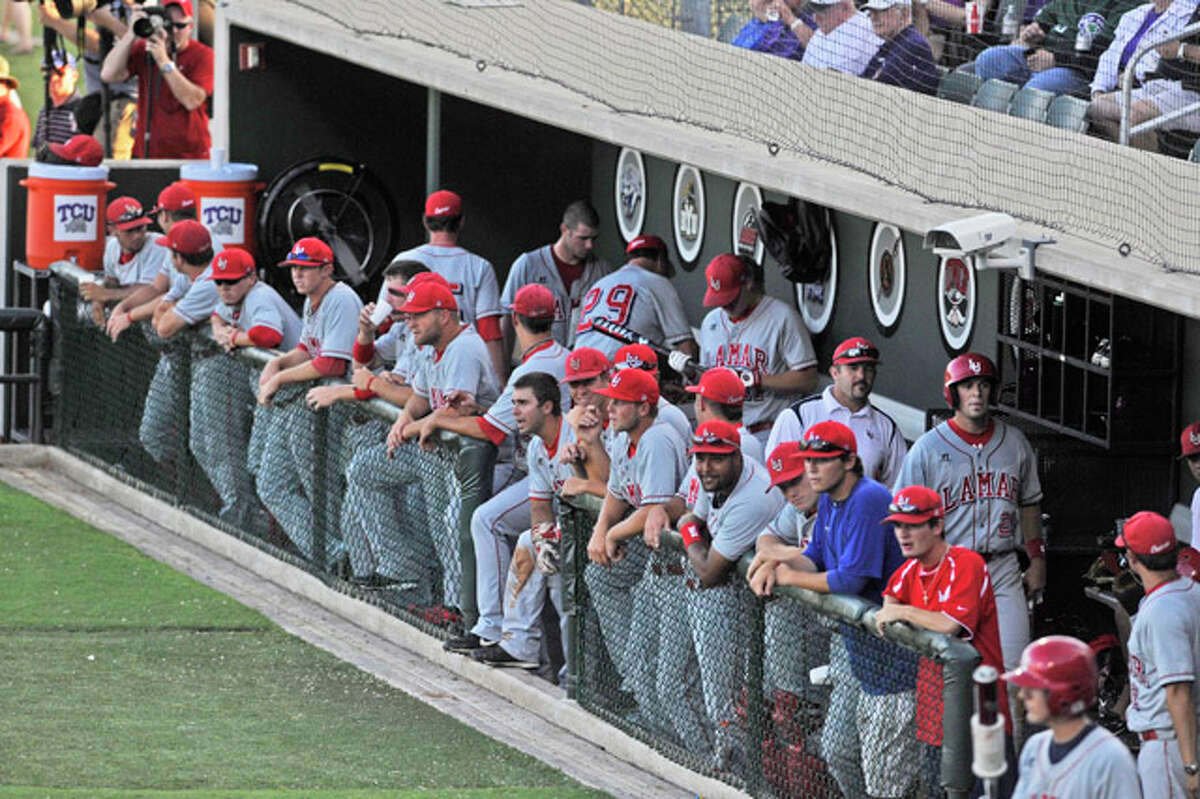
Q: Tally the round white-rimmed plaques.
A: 6